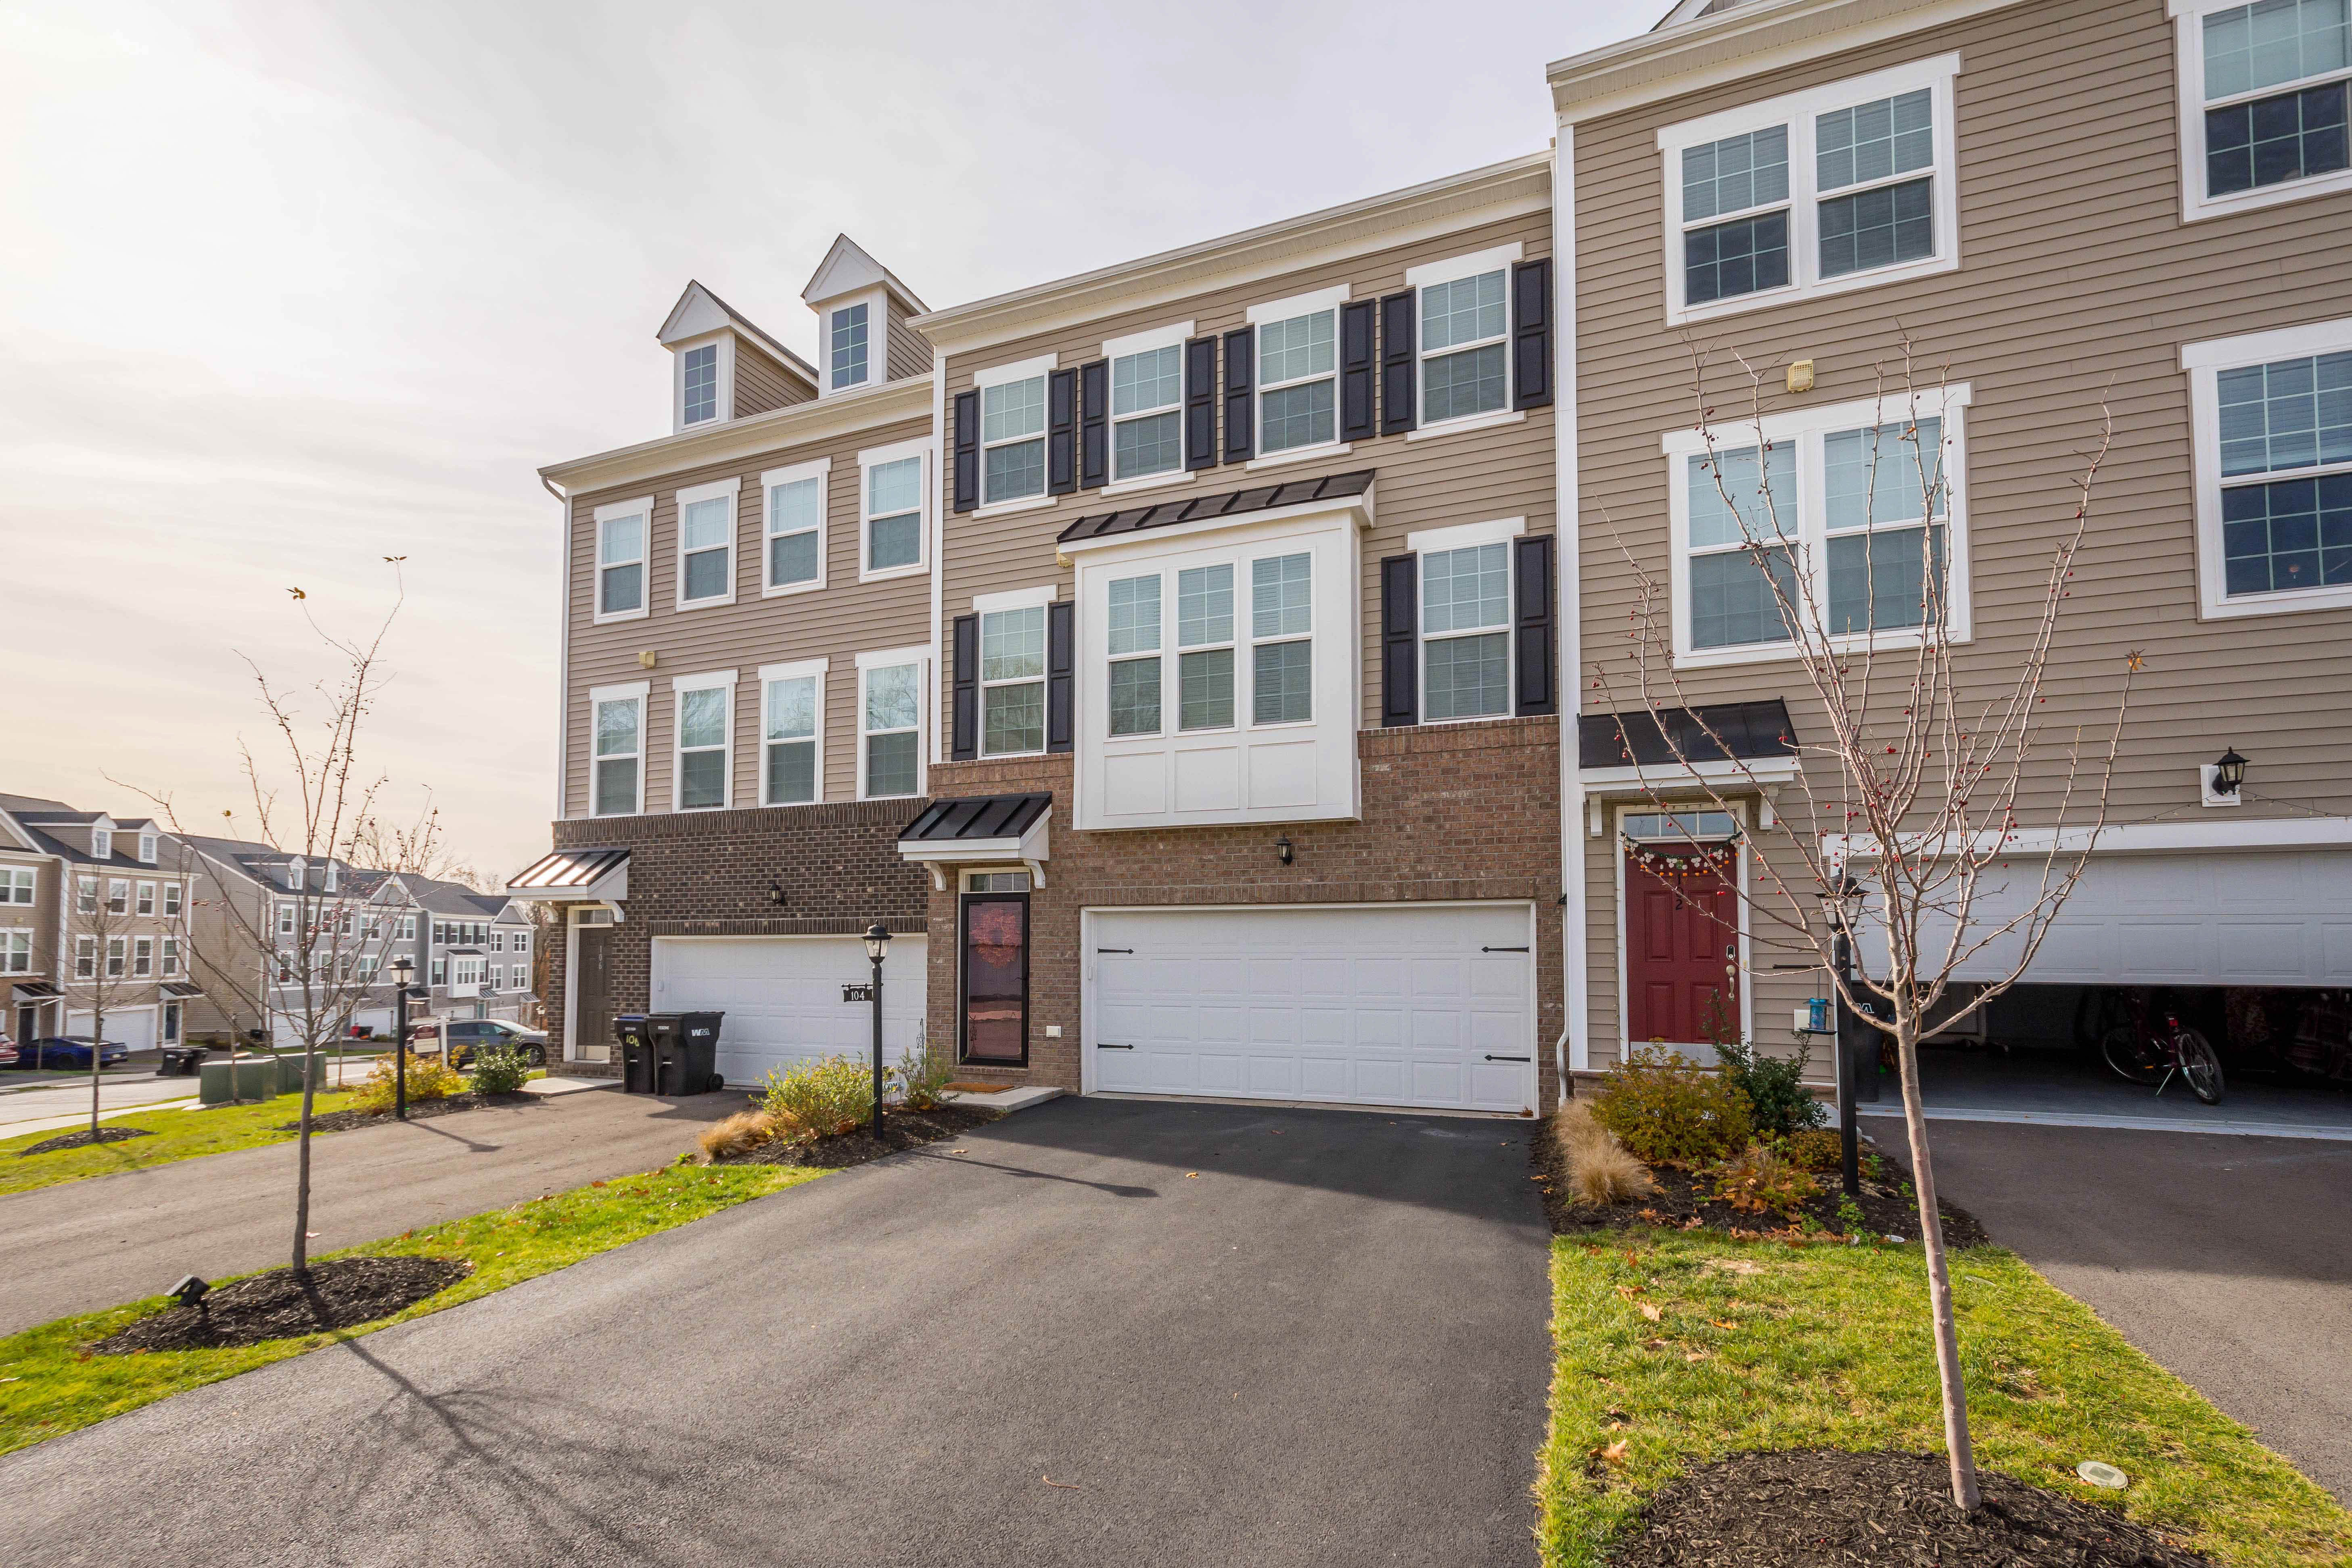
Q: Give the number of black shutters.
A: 12